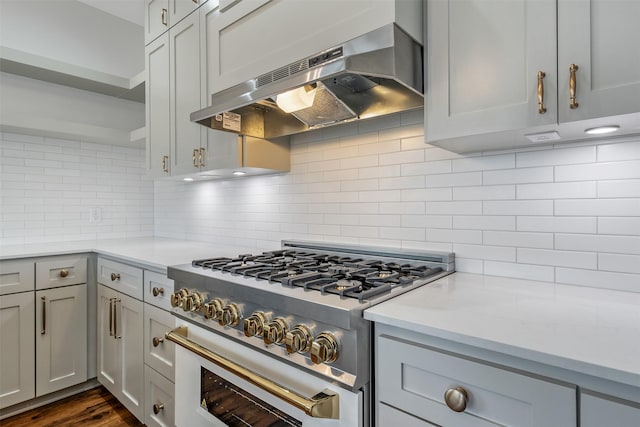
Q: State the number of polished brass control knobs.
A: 8